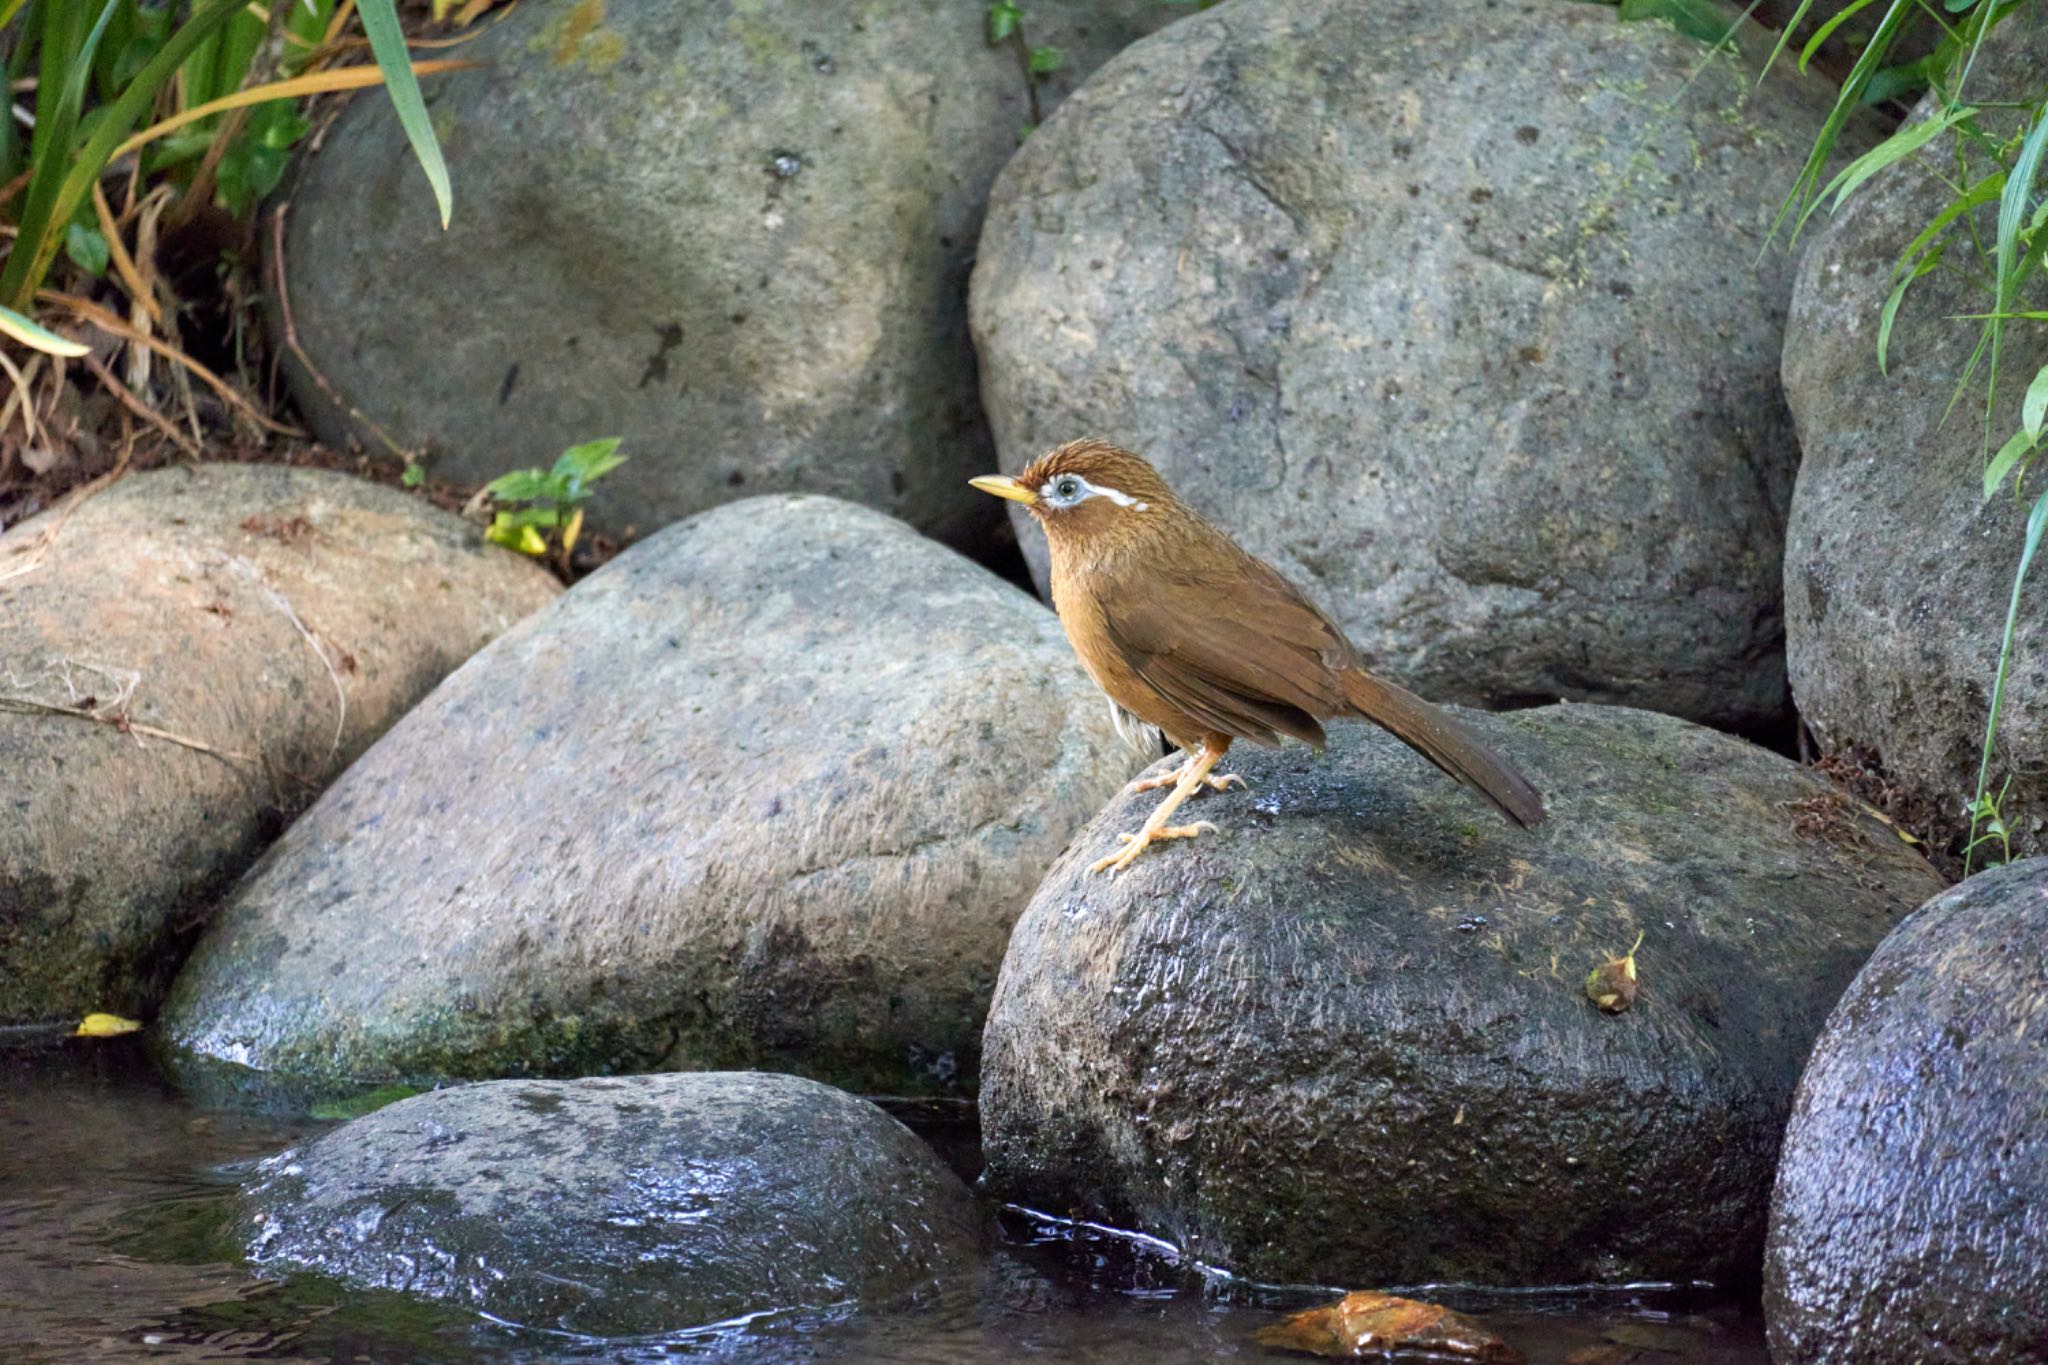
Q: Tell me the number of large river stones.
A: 8